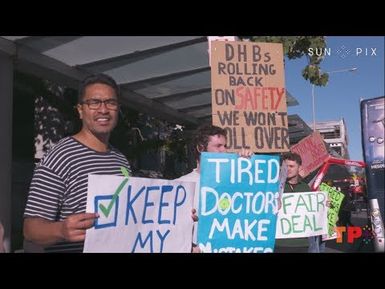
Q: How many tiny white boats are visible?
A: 0